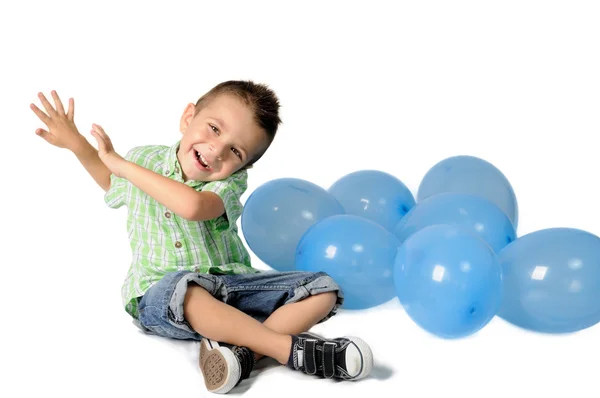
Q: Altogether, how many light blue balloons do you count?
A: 7